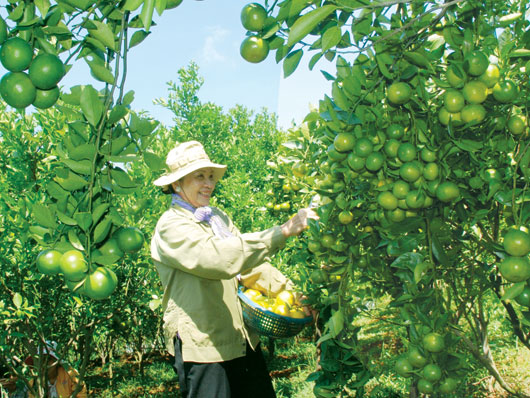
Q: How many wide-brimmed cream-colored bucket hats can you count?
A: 1